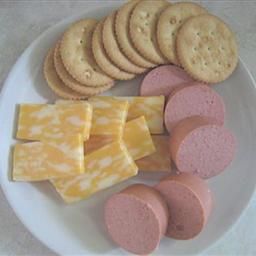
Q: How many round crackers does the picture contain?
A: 9